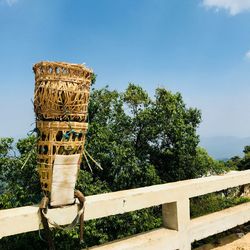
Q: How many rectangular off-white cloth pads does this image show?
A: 1